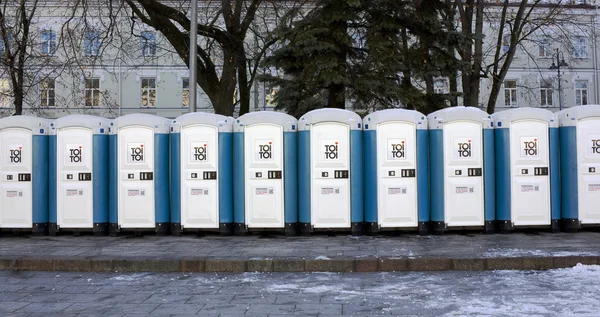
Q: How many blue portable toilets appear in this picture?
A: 10